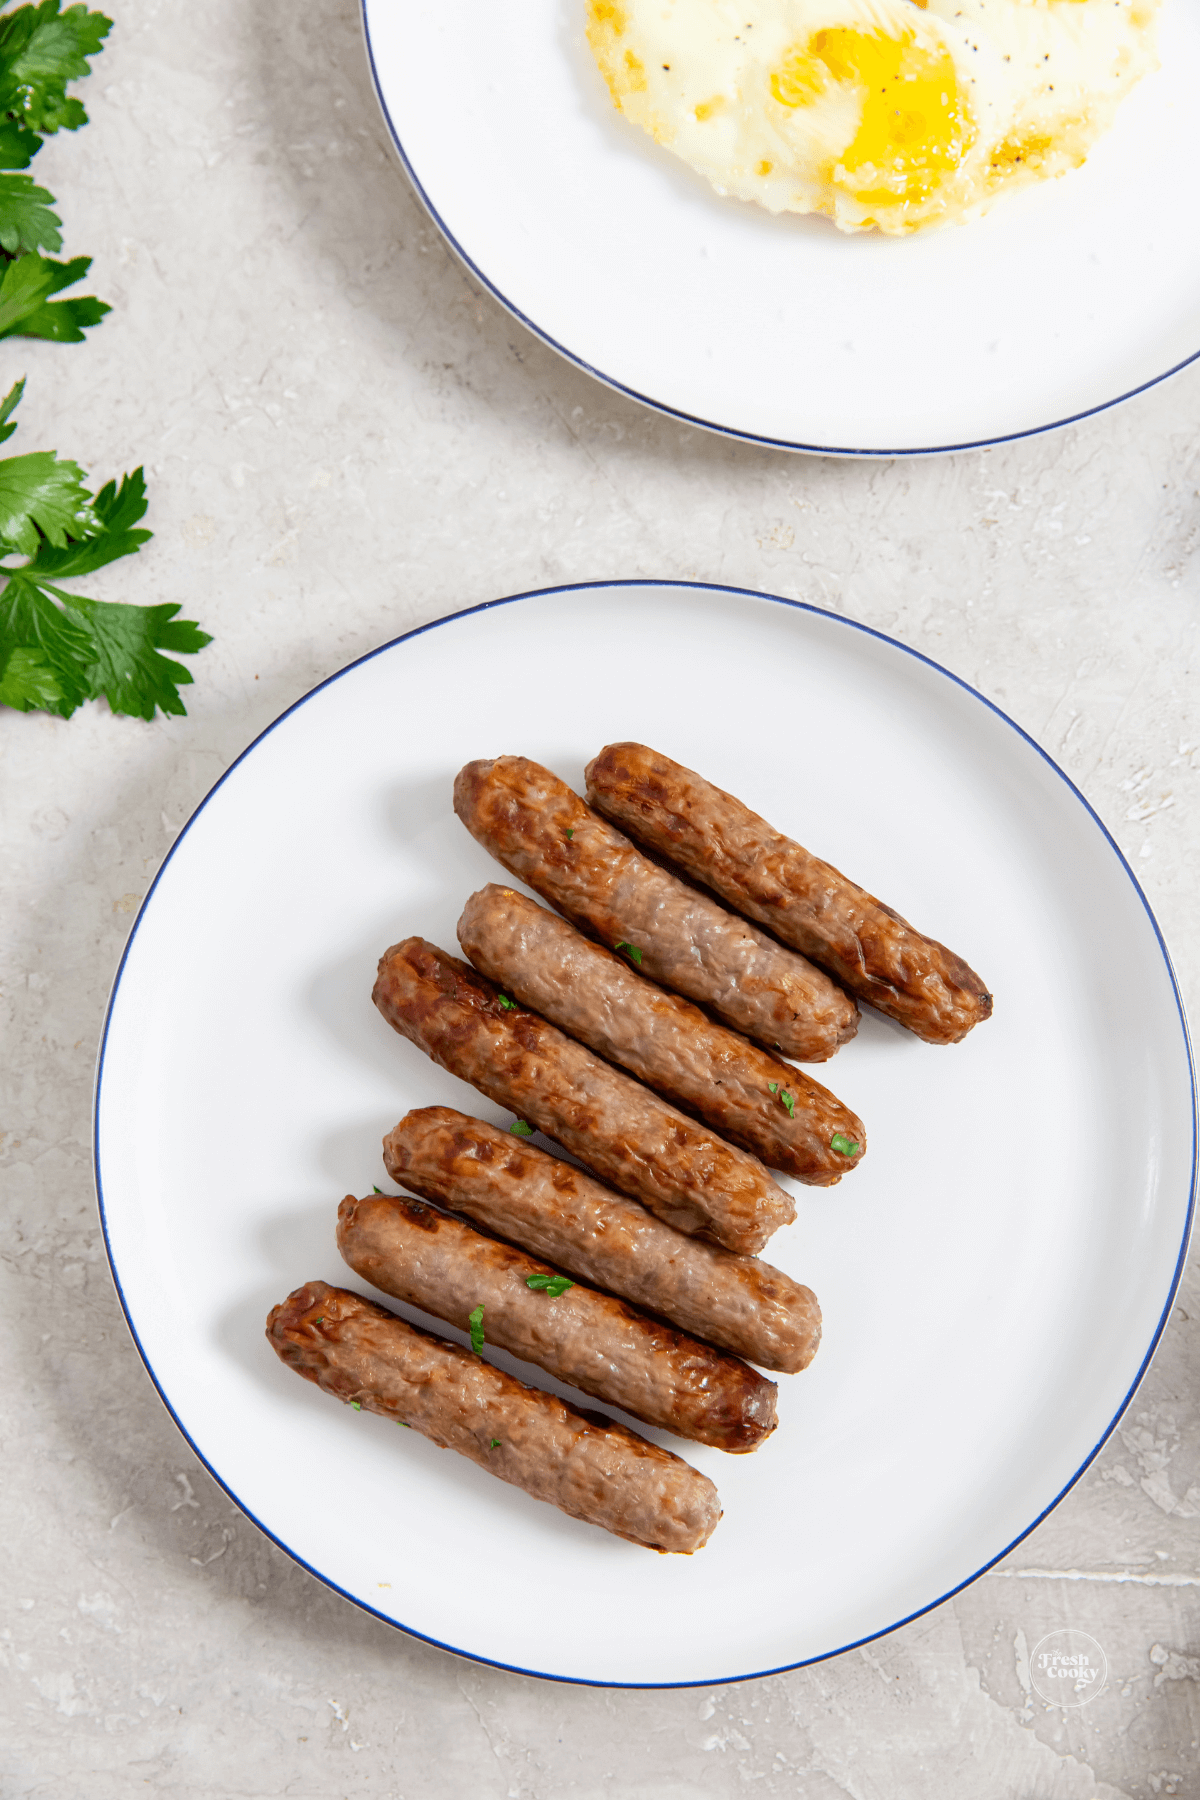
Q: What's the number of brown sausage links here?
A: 7